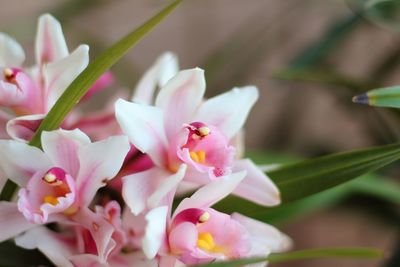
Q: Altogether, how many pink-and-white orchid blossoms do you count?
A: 4